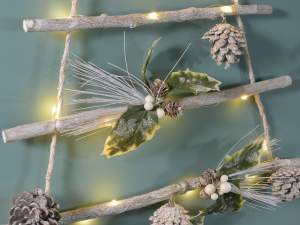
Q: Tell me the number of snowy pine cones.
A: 4